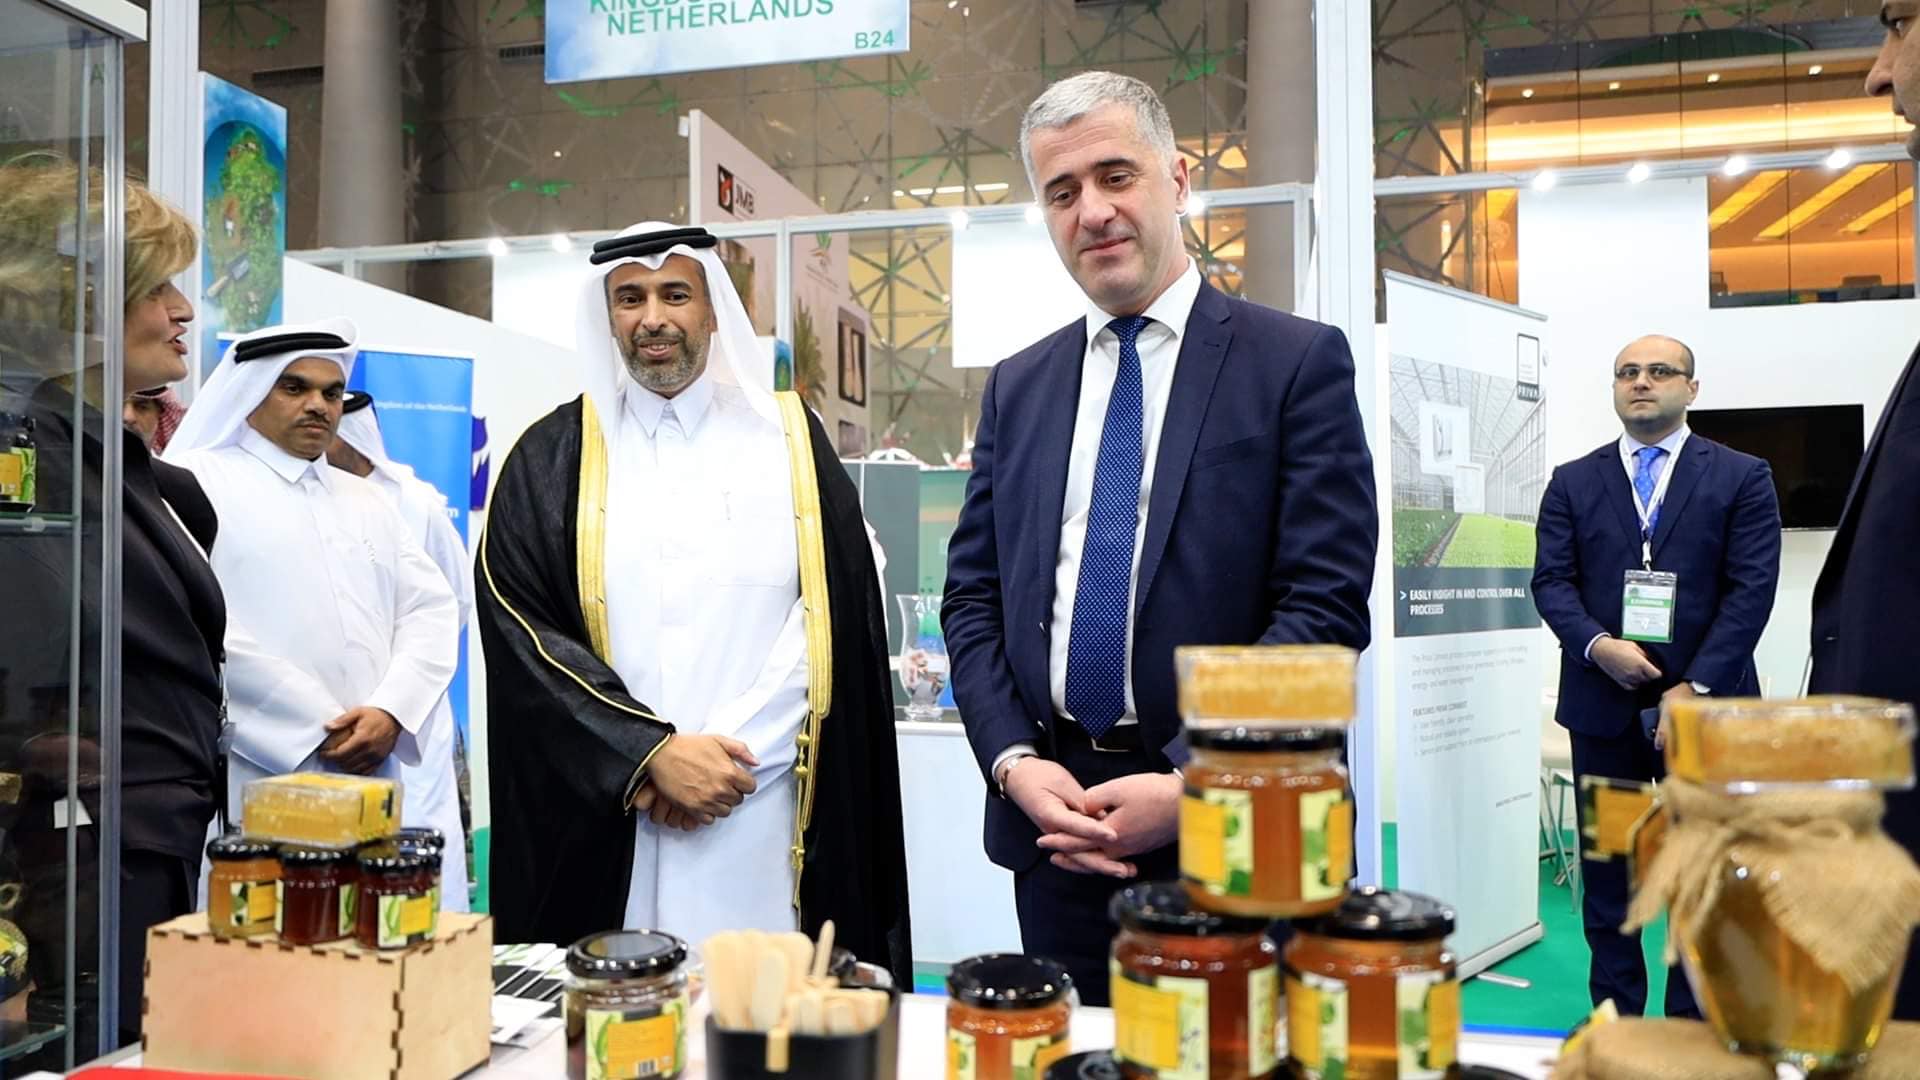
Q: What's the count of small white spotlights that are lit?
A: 9